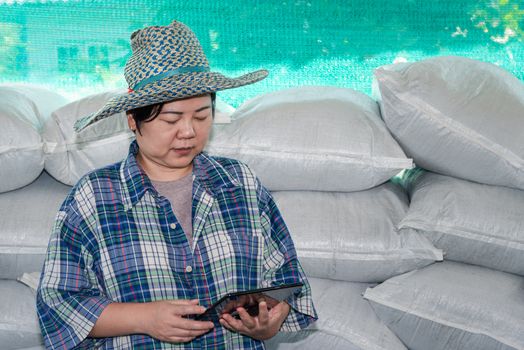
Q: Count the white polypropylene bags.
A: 10